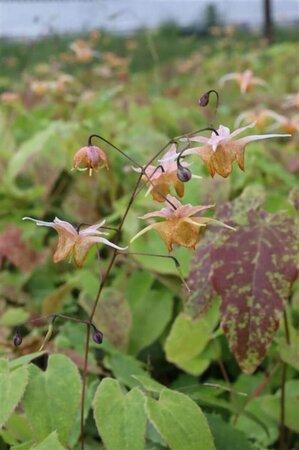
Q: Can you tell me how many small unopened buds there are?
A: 4